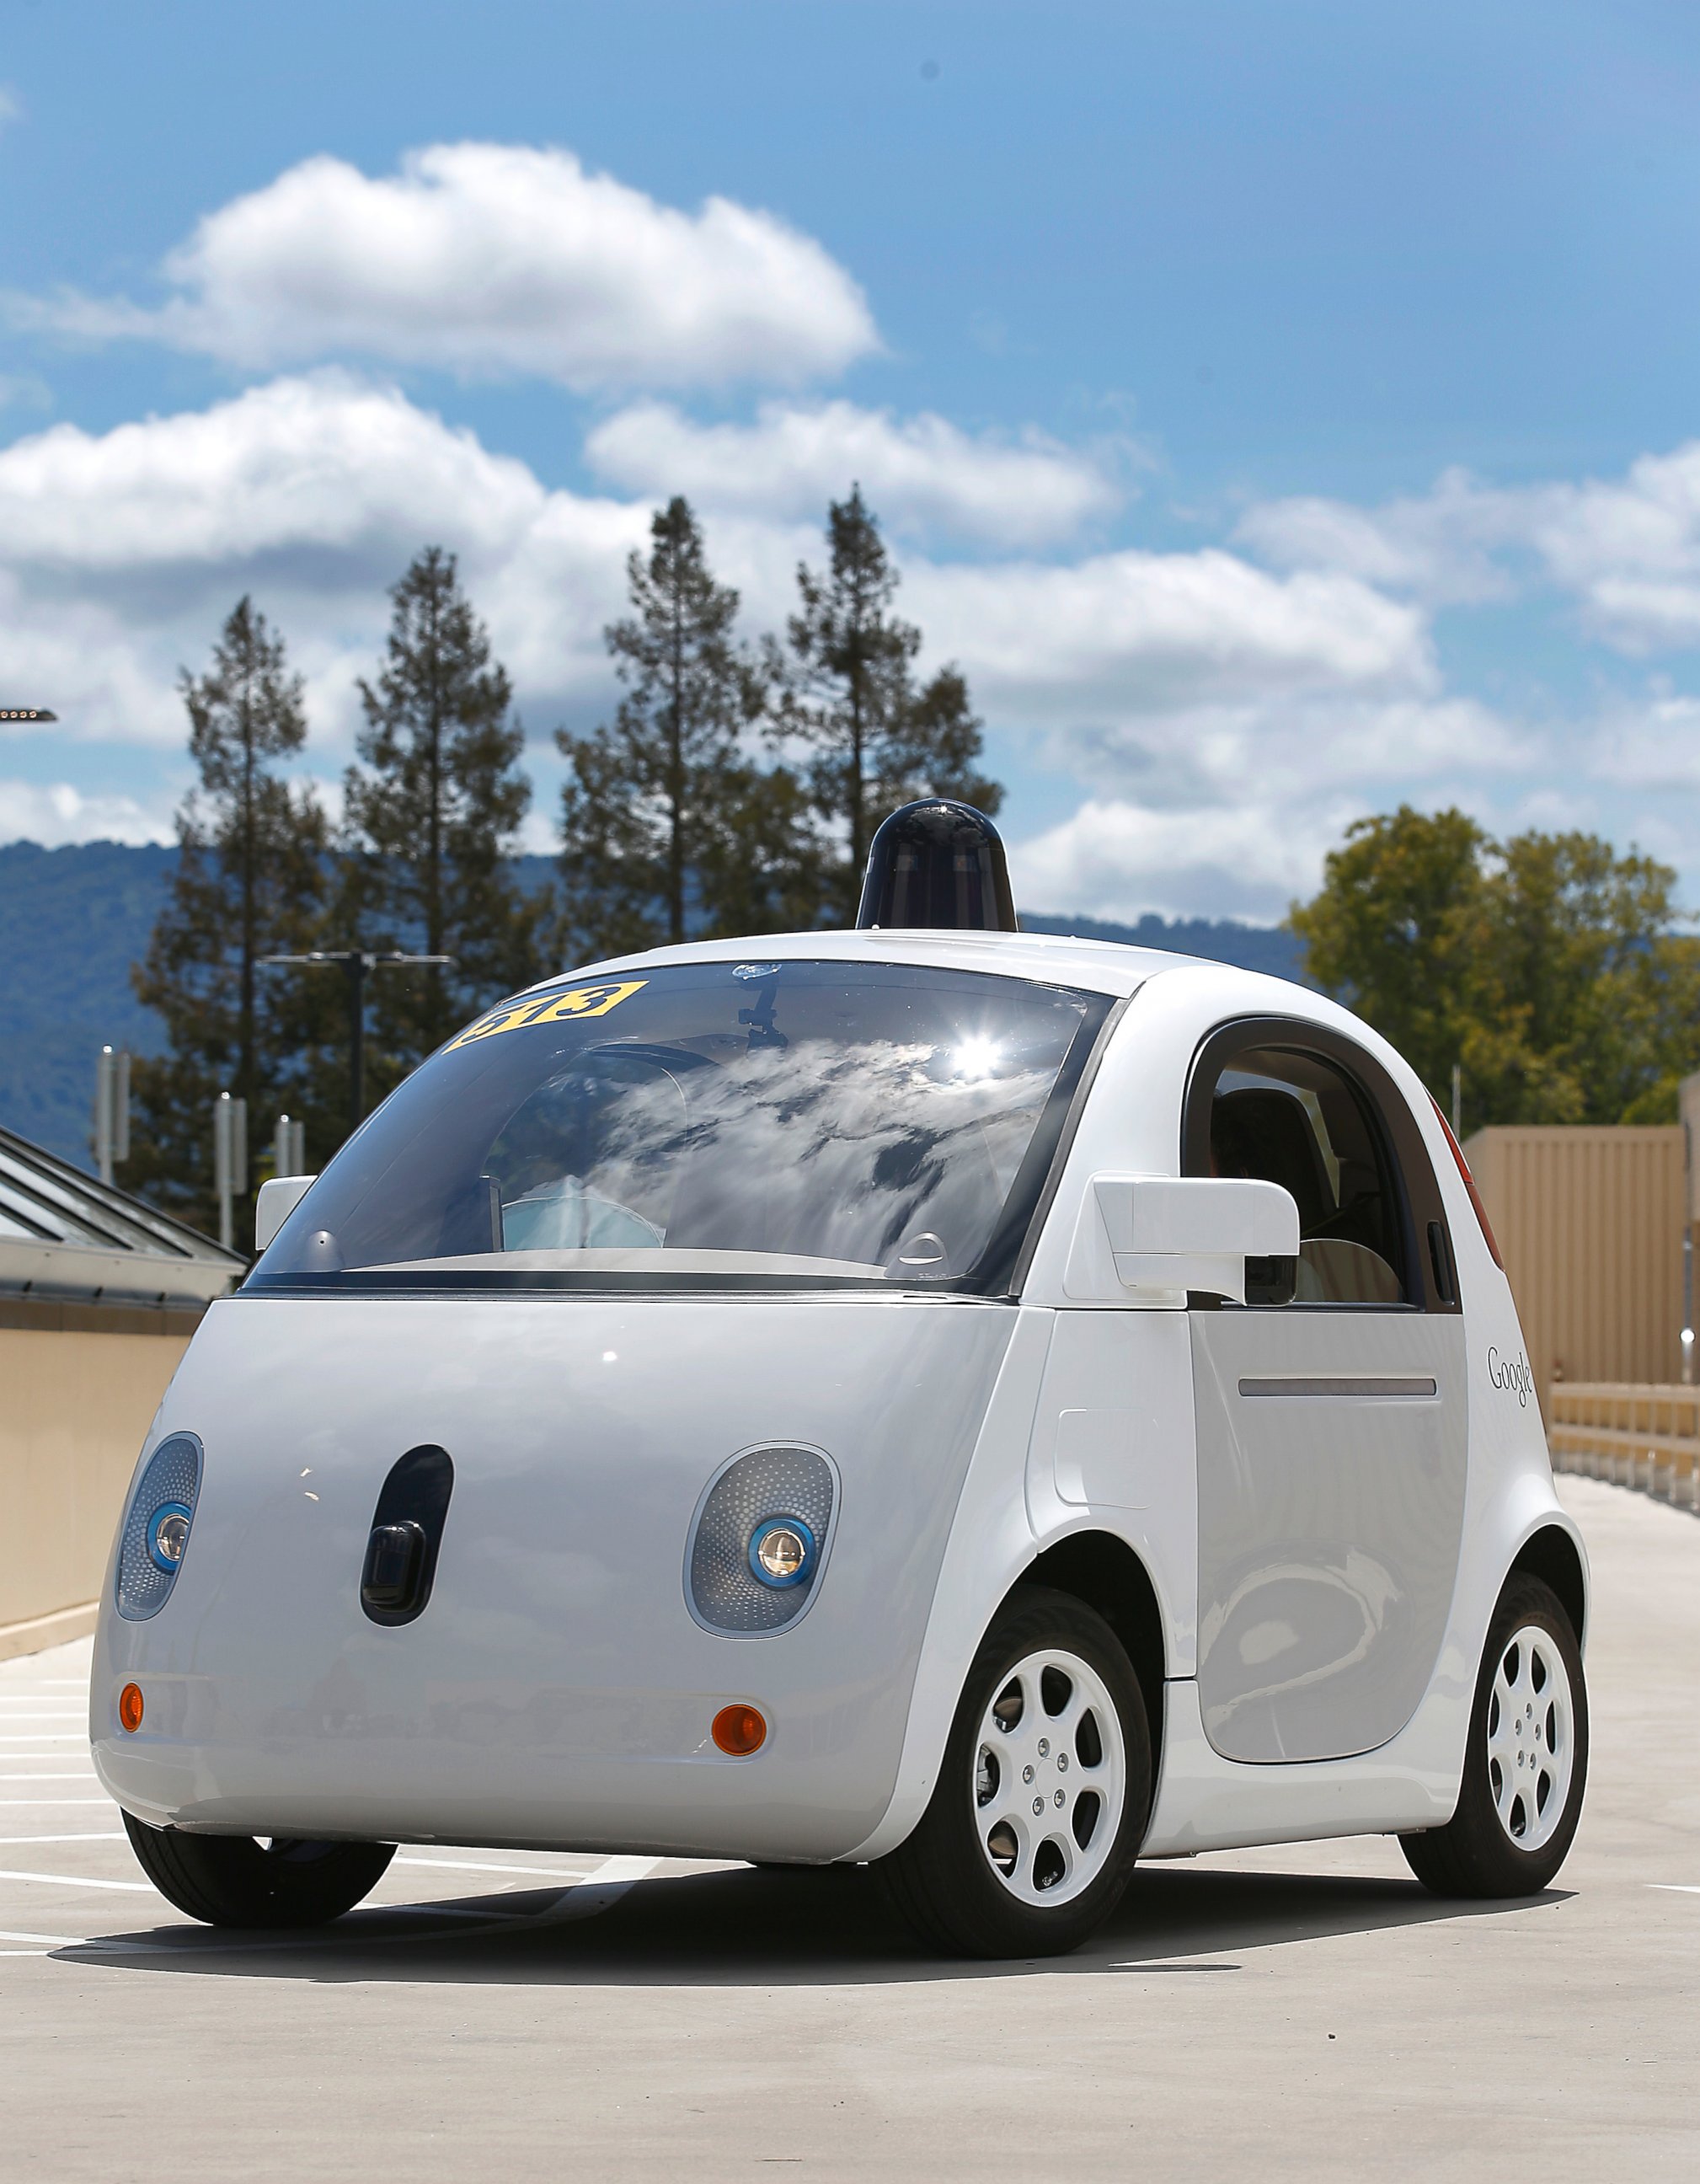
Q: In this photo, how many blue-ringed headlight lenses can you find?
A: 2